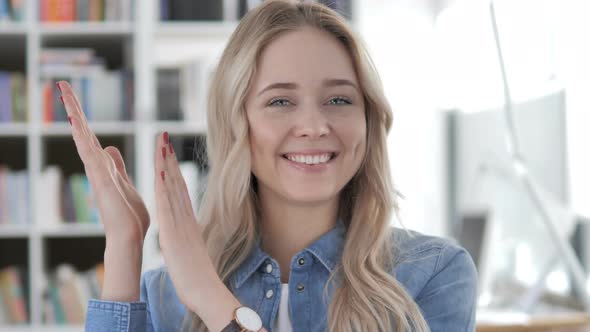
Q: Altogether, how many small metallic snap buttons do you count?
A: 4